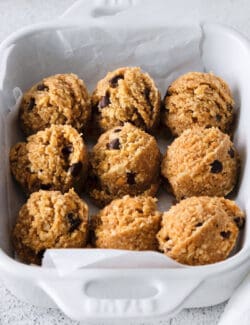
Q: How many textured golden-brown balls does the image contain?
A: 9